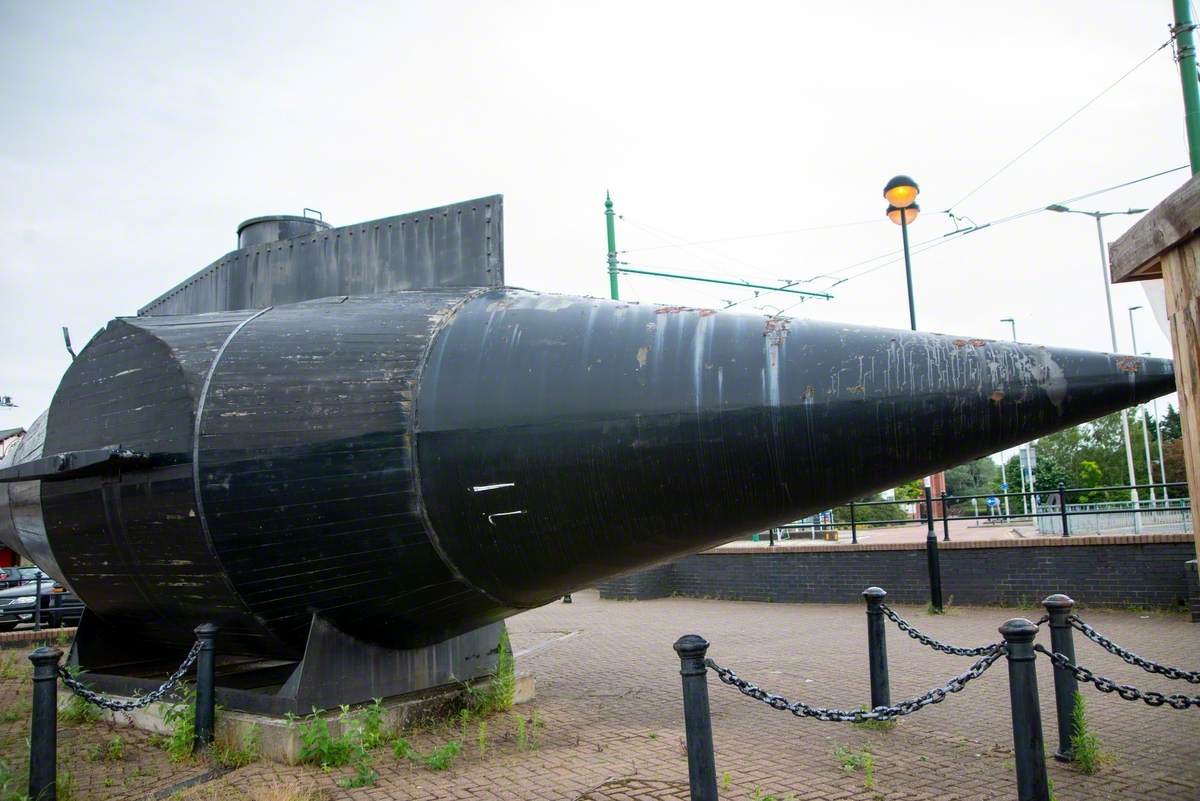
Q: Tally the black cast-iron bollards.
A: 6